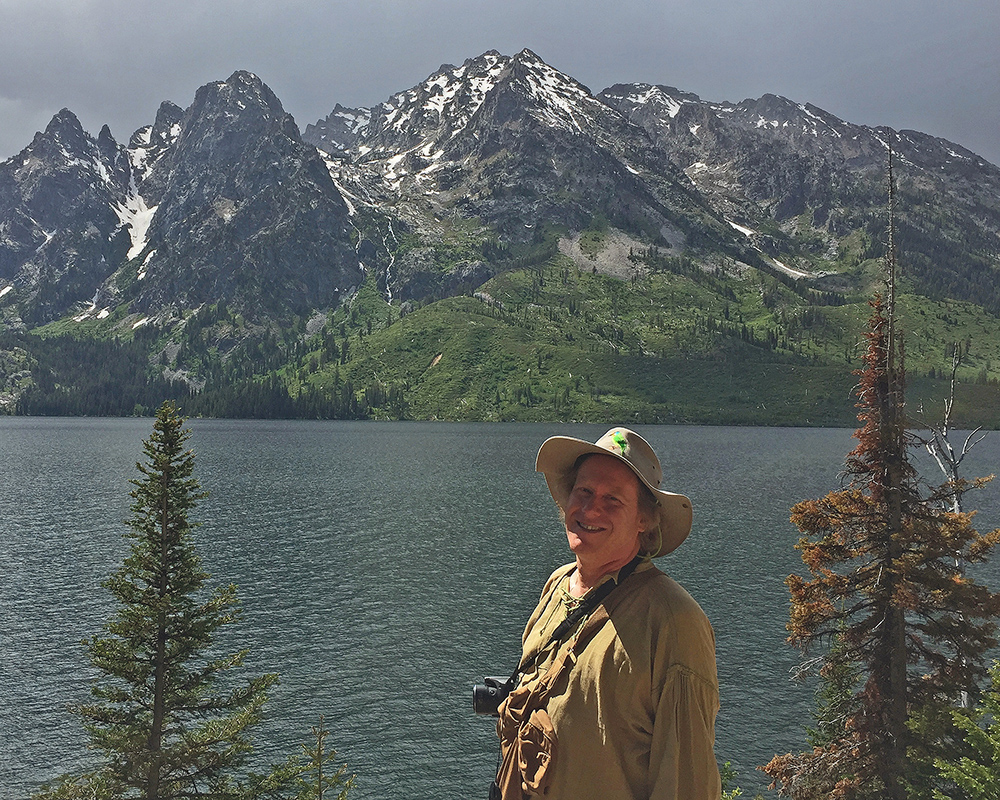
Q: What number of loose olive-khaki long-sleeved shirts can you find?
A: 1